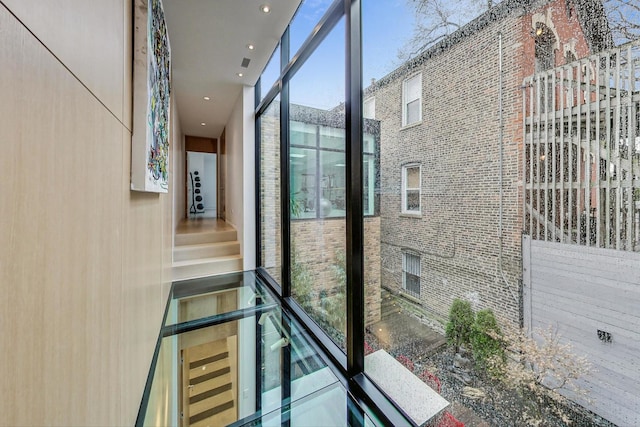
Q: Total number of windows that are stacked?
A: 3